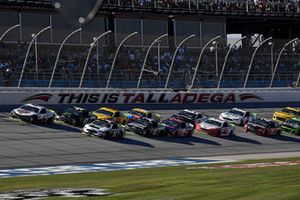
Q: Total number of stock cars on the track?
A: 13